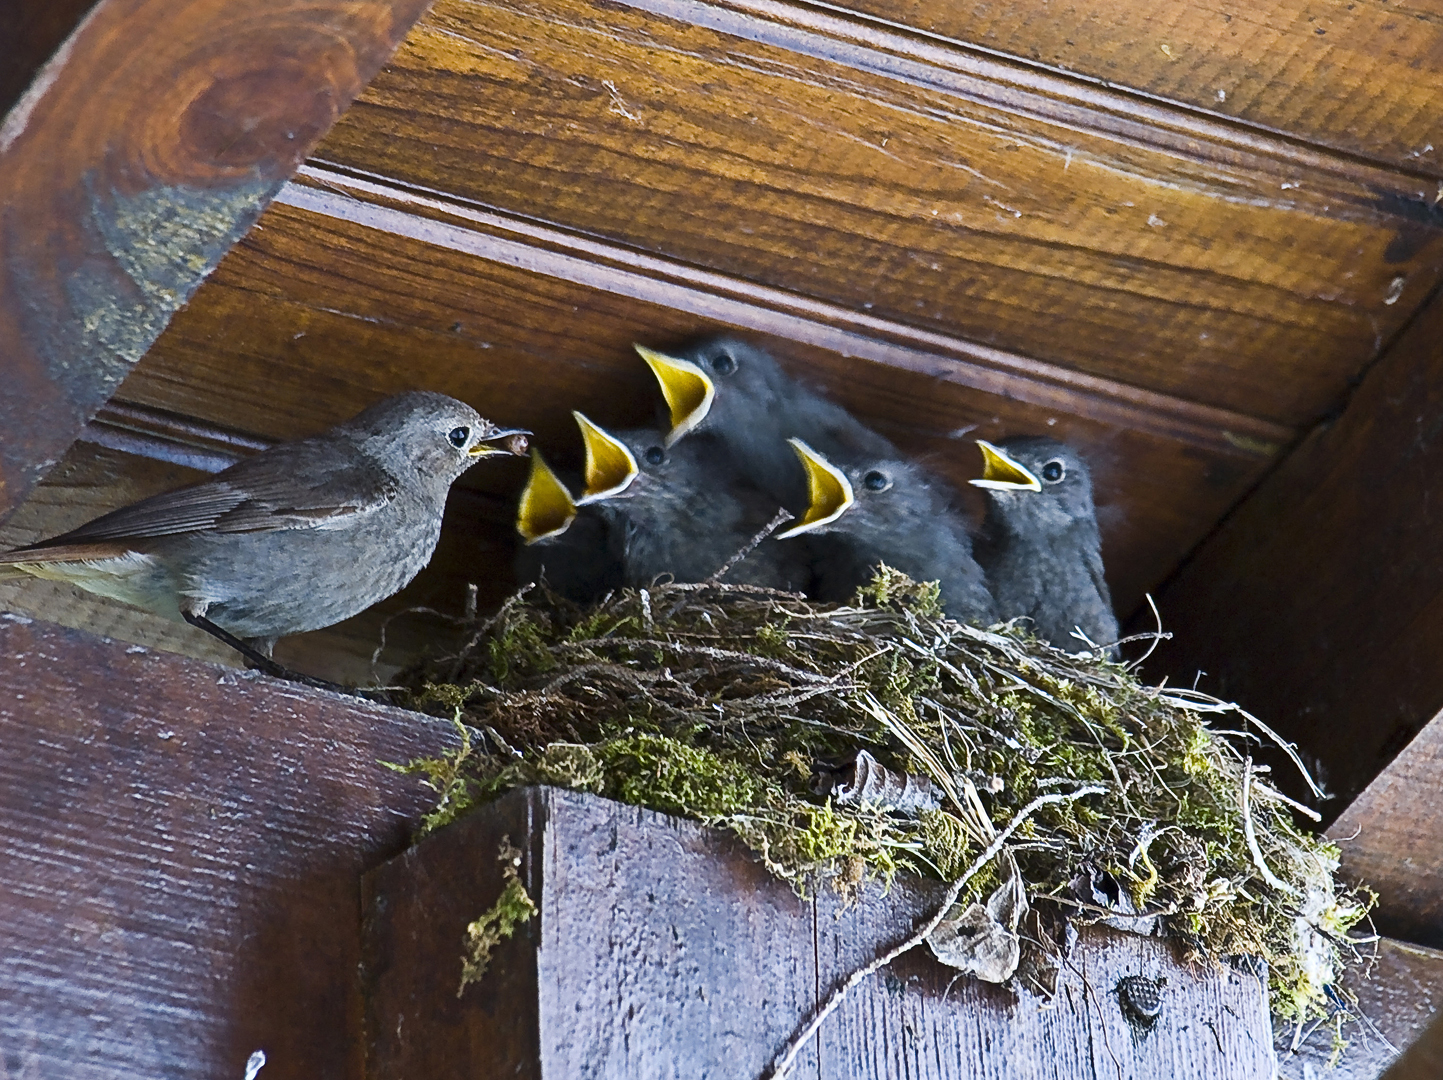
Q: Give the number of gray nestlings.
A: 5